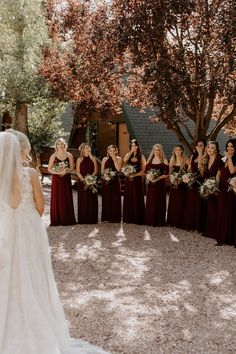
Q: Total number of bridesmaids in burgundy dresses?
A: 9